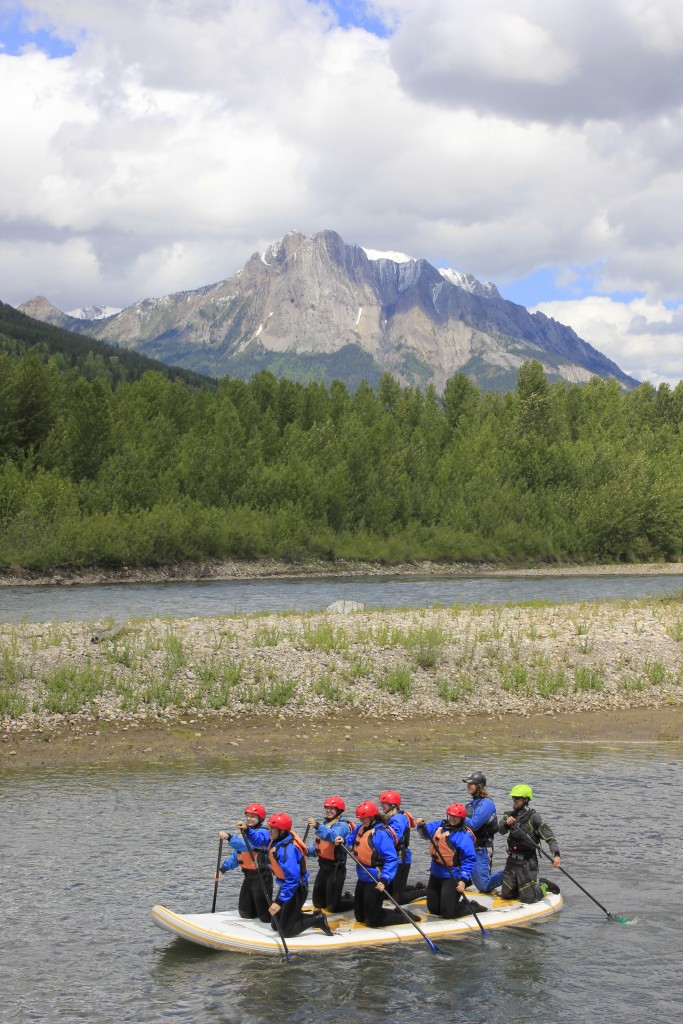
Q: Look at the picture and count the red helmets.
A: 6